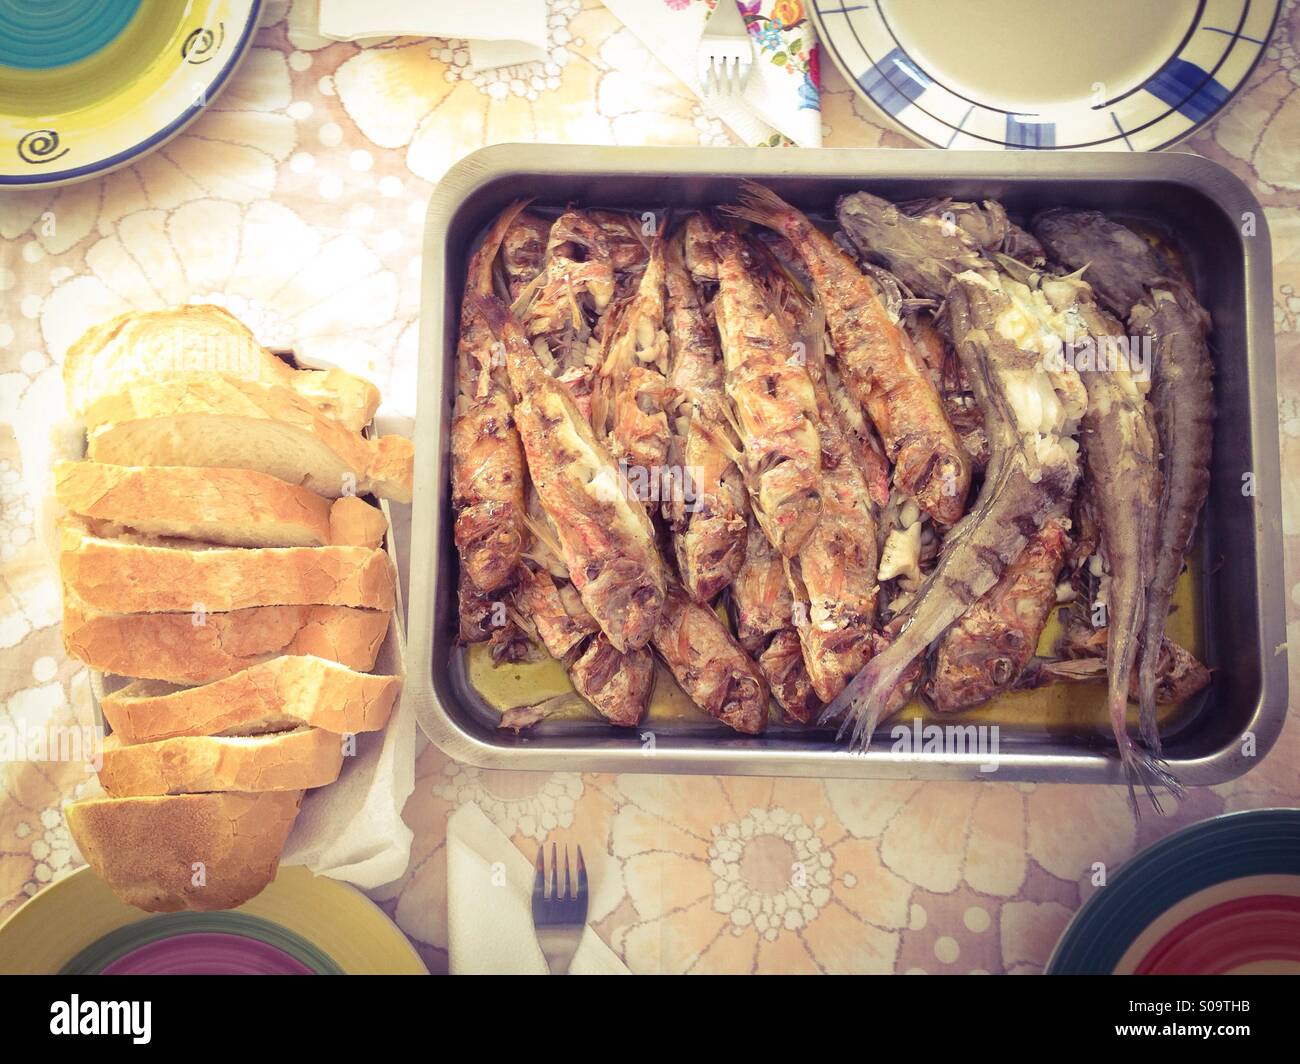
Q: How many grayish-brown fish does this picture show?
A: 3